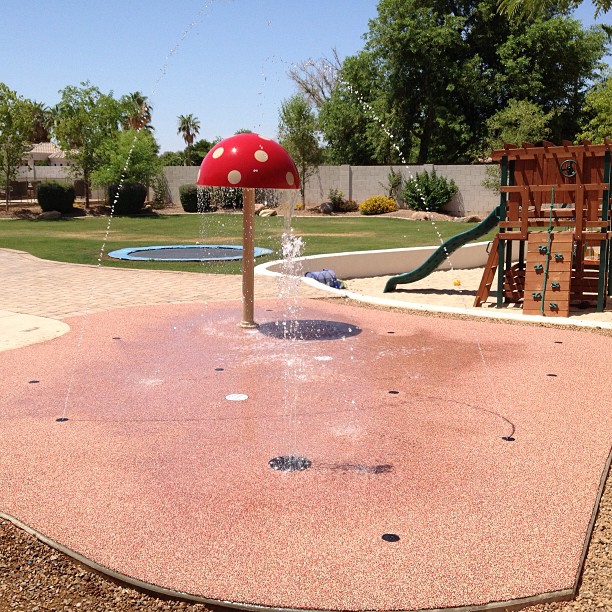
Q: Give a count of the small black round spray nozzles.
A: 11